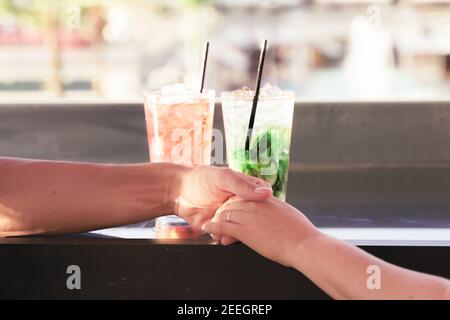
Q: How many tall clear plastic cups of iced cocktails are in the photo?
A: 2